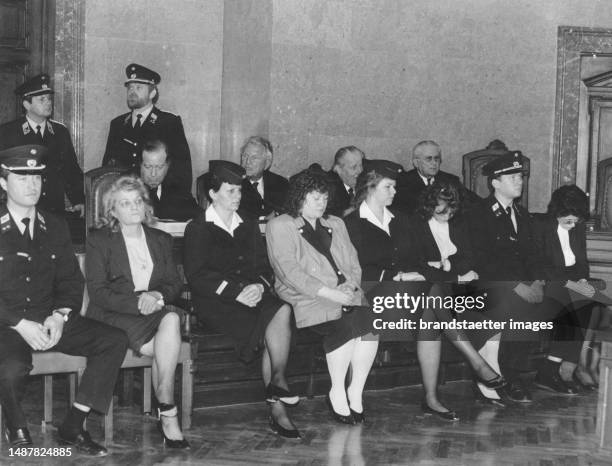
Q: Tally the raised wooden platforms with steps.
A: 1